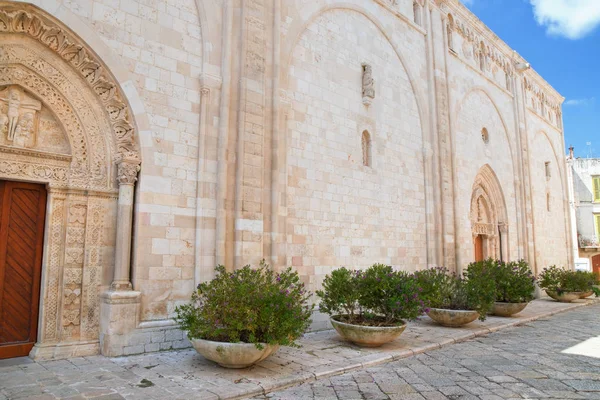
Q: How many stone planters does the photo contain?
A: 6